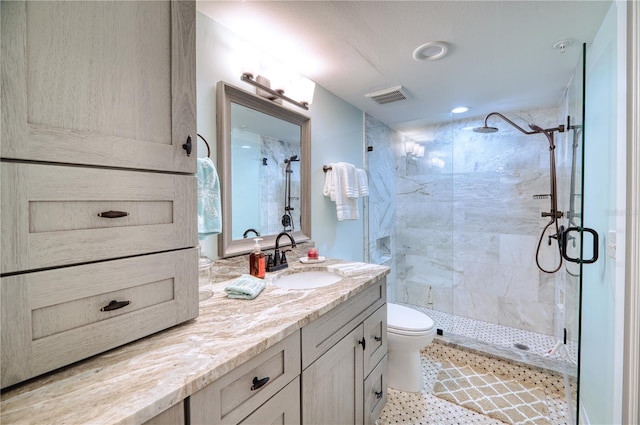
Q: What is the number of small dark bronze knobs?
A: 7